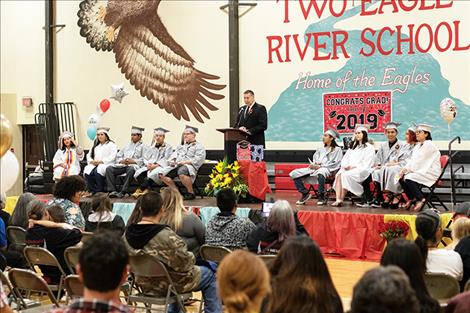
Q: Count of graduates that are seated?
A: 10